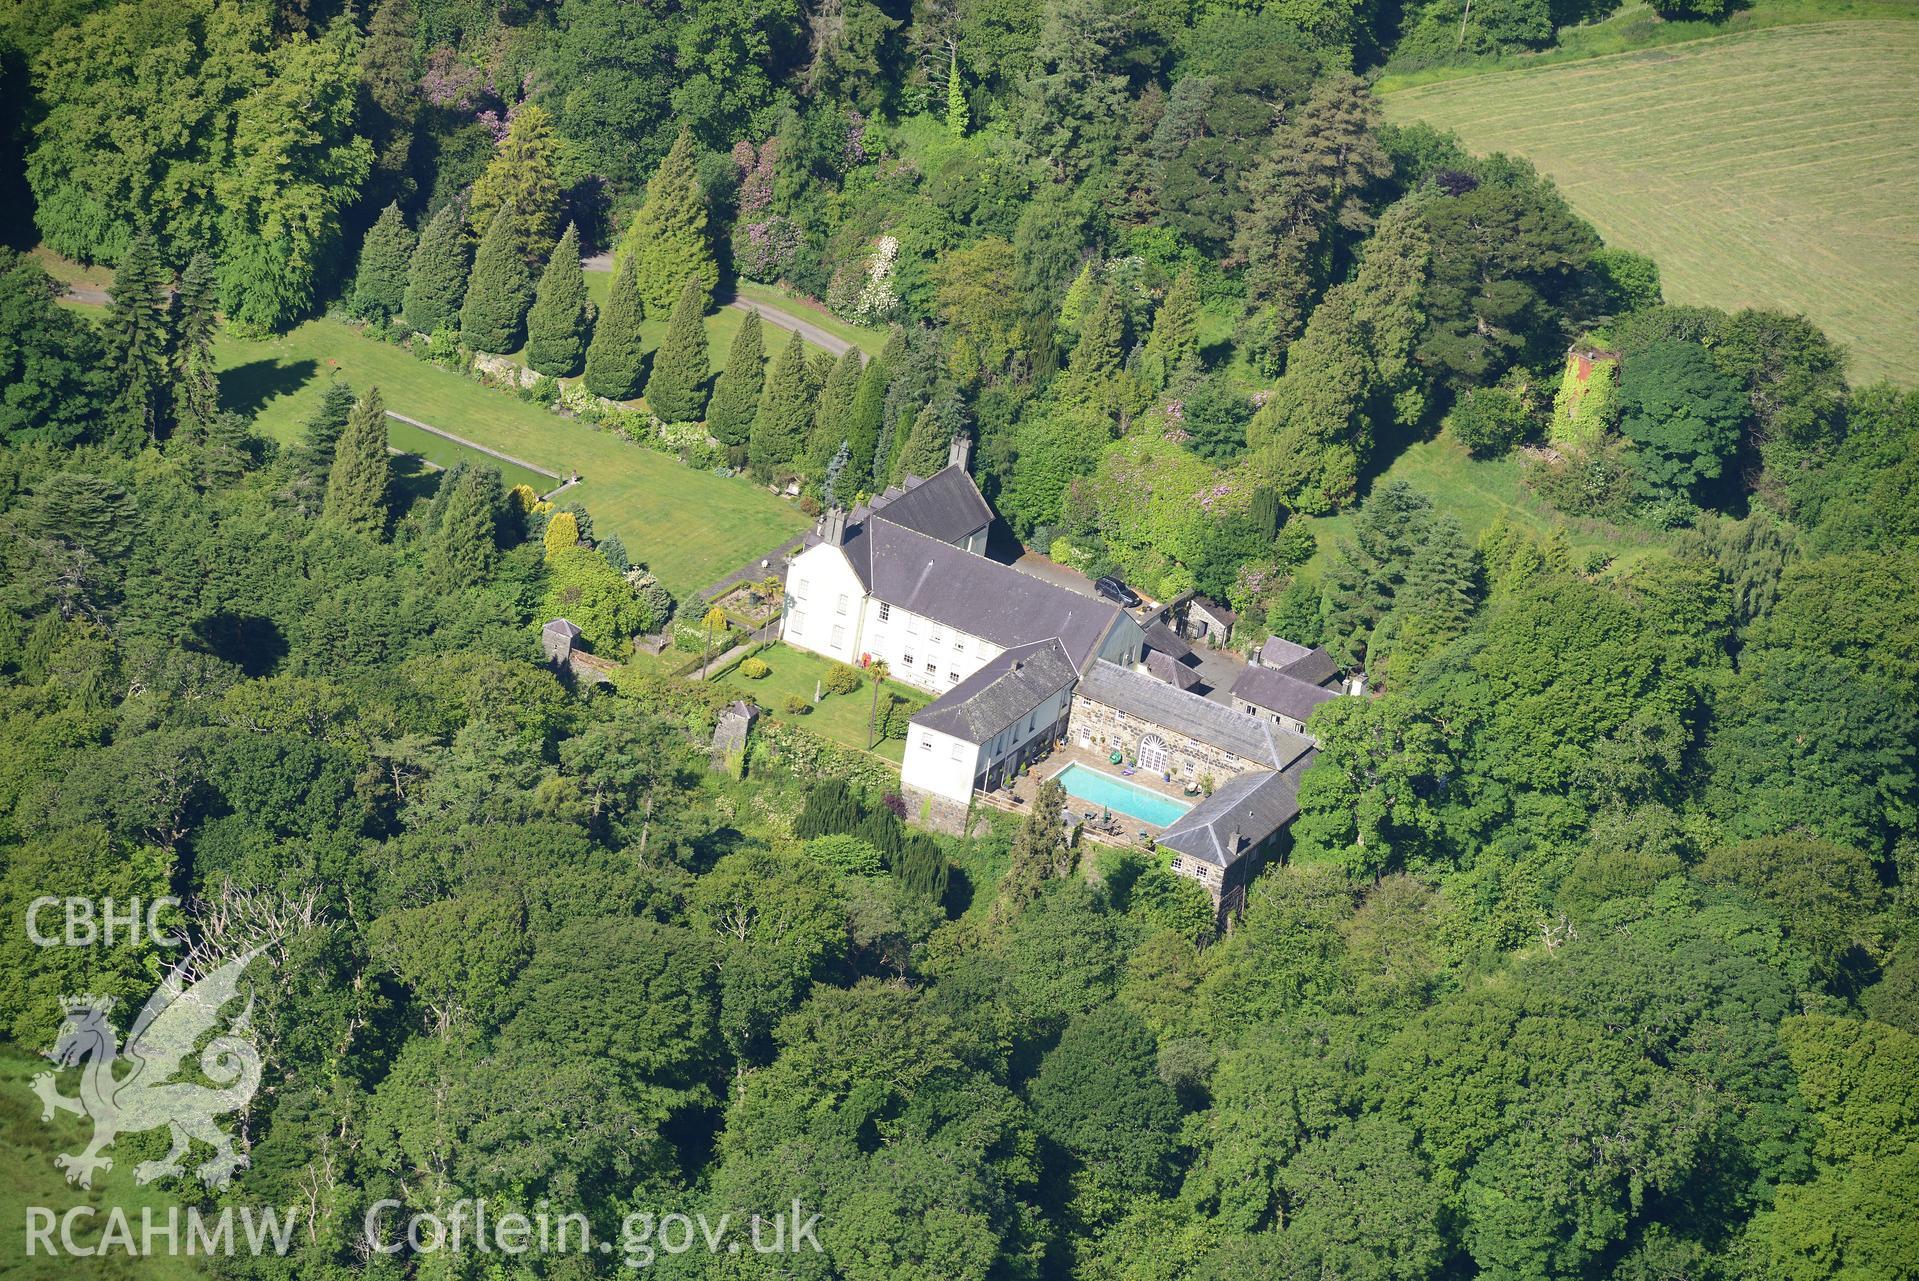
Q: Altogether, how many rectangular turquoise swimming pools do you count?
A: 1